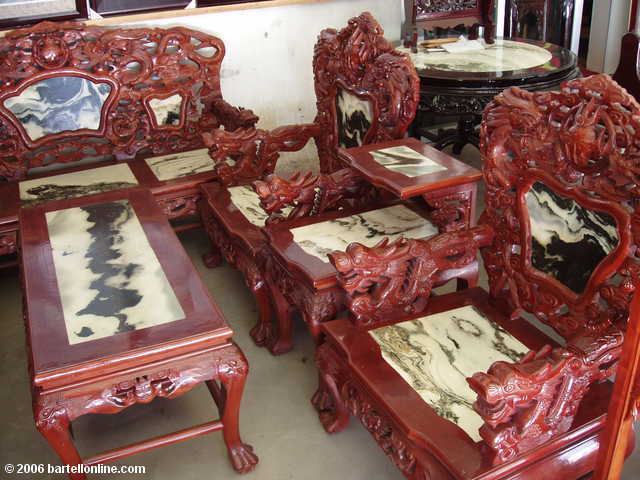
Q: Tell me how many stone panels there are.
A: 12